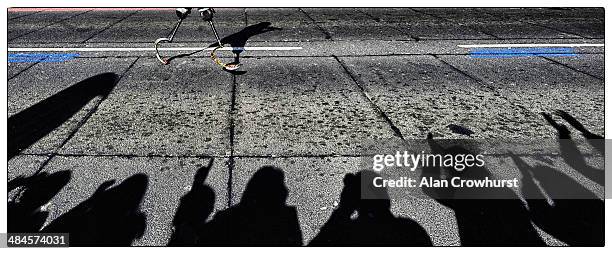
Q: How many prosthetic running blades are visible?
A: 2